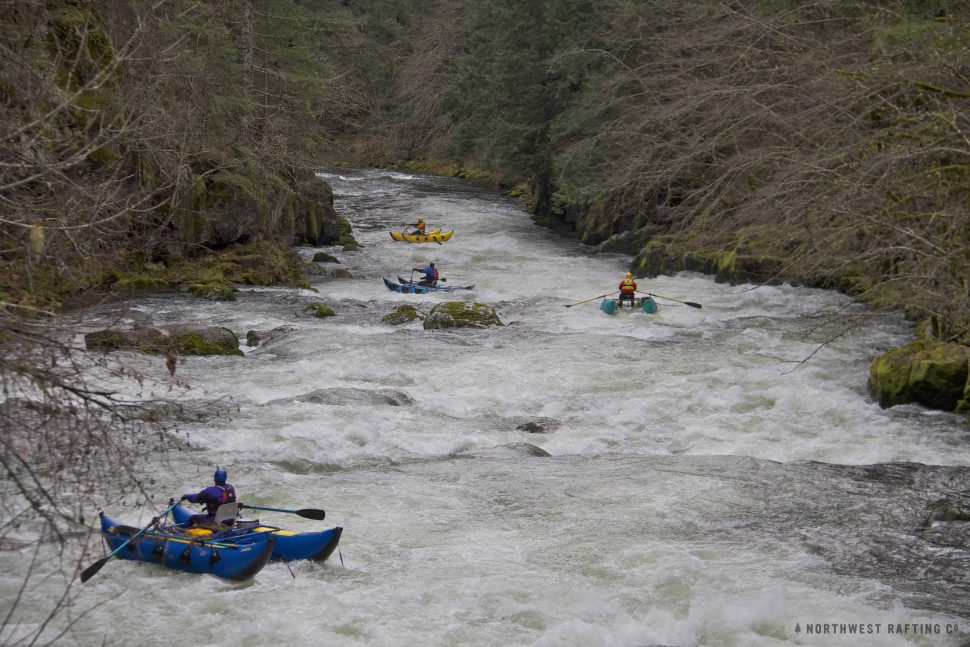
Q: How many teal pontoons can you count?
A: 2